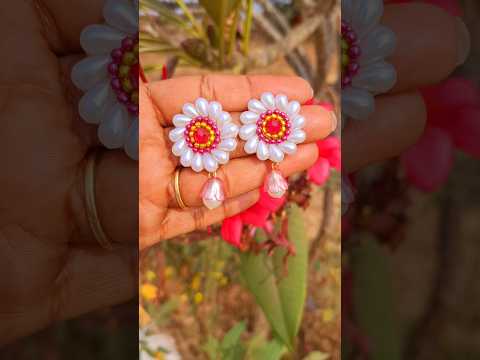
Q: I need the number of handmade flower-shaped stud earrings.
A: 2